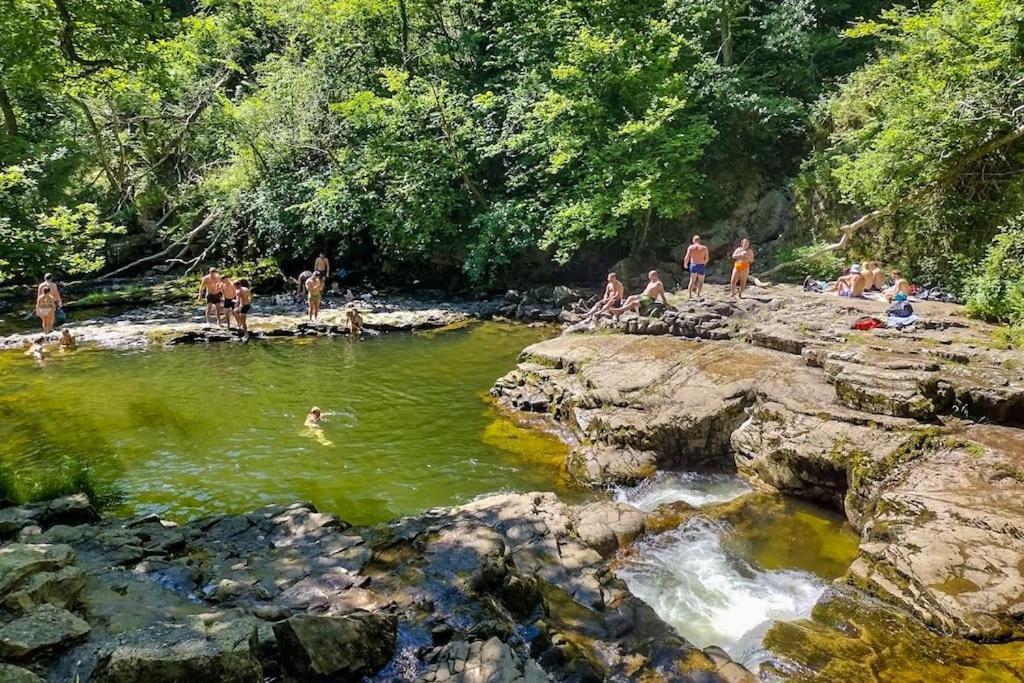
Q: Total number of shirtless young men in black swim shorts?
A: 3